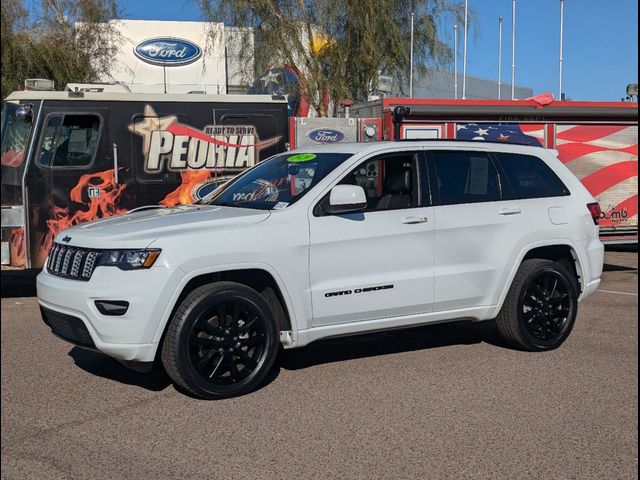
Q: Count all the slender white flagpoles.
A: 6